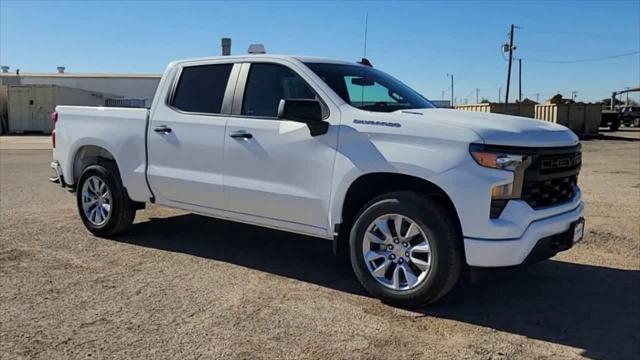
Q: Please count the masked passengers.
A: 0